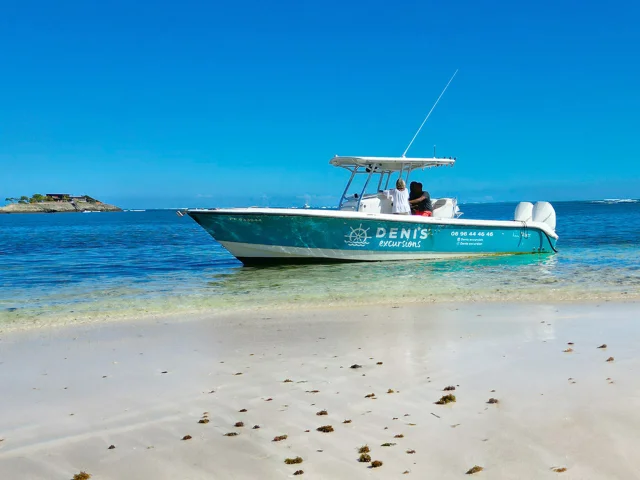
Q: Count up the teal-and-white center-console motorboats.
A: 1